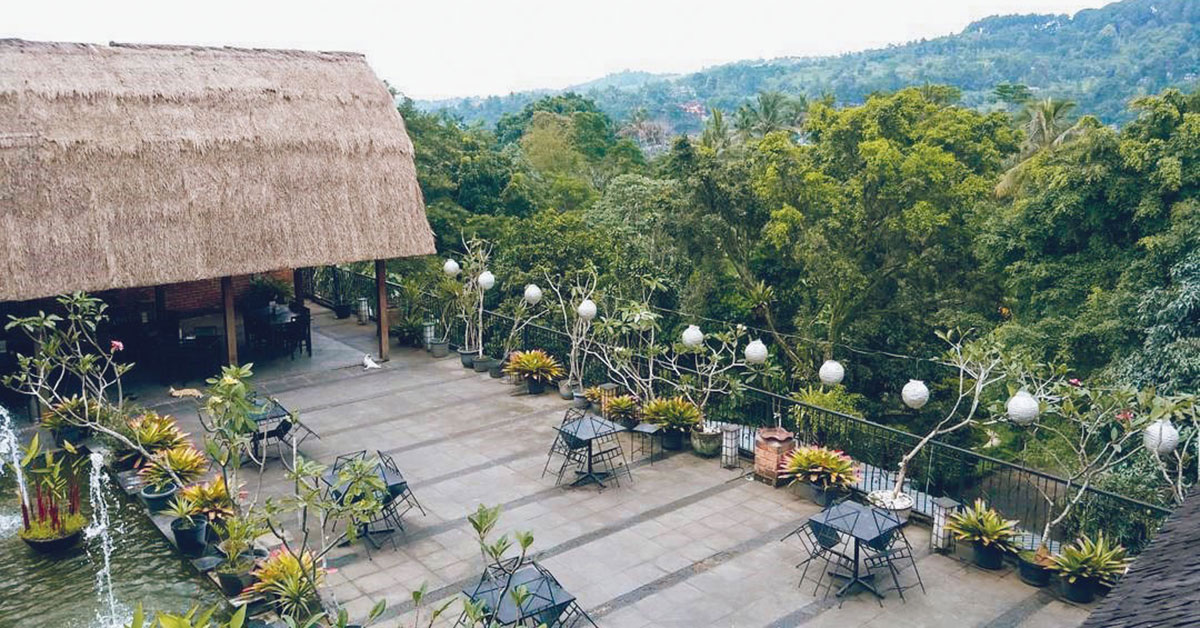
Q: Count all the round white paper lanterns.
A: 10